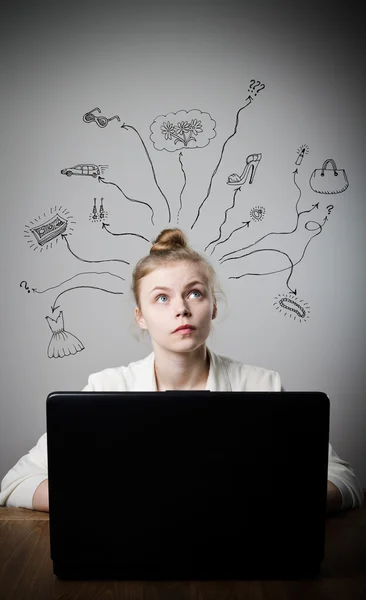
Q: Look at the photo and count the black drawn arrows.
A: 14